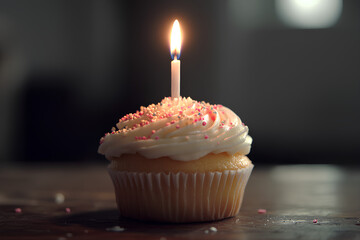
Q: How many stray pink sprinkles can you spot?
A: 4